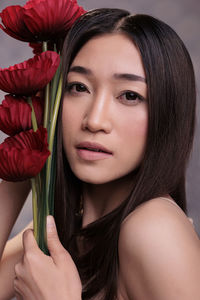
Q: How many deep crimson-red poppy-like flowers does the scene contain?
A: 4